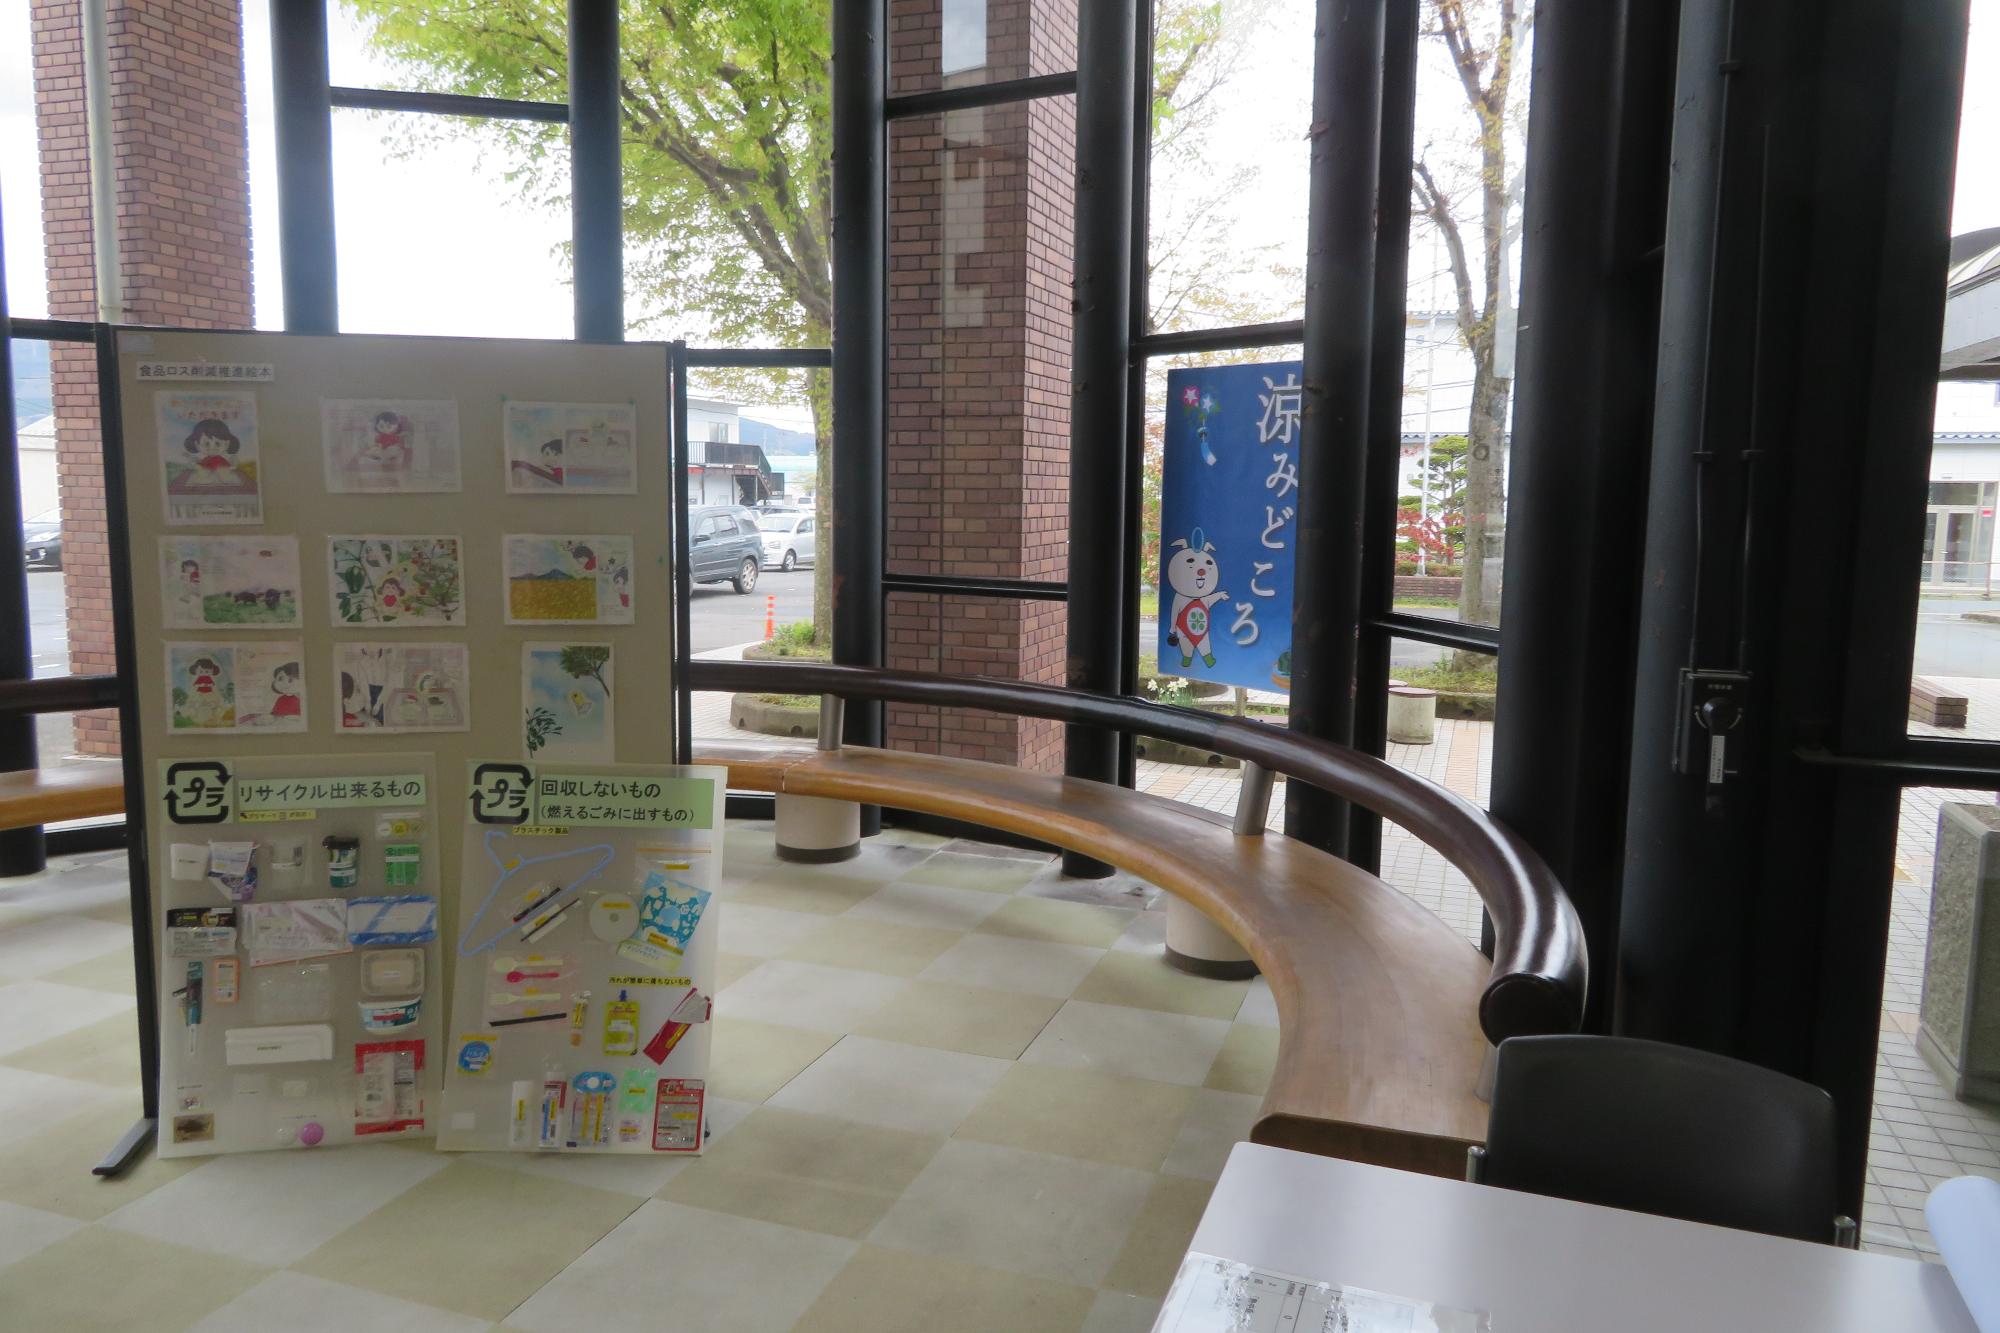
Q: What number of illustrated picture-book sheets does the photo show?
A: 9